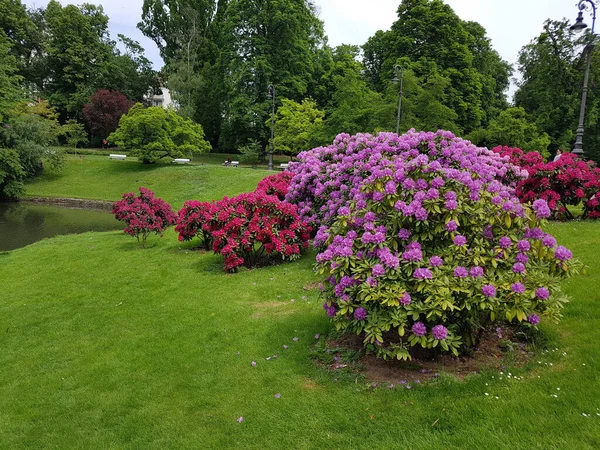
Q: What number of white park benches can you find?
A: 4